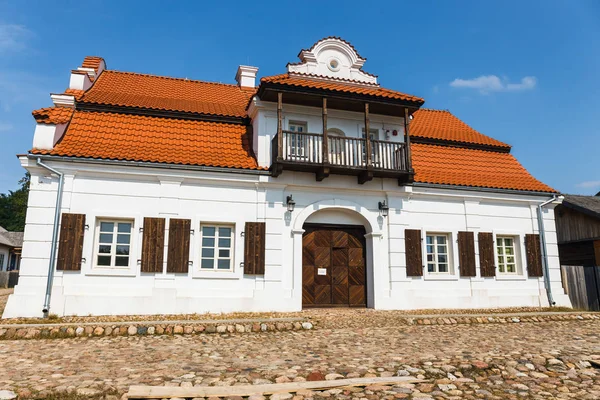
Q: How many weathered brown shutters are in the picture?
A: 8